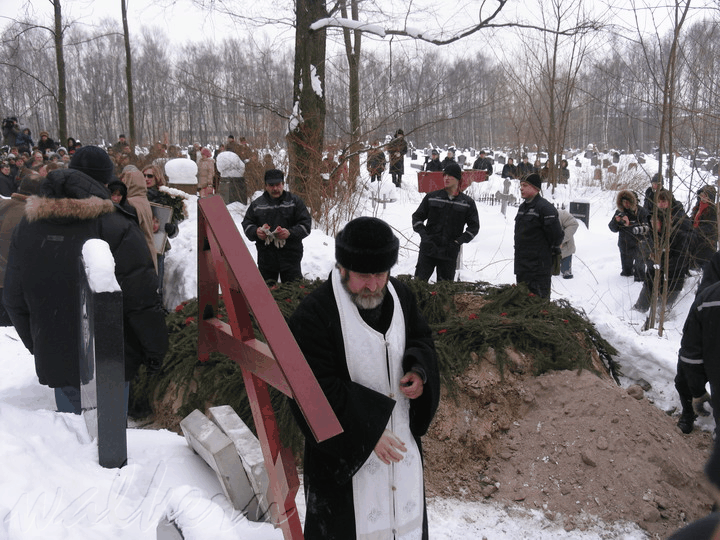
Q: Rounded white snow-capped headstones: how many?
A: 2